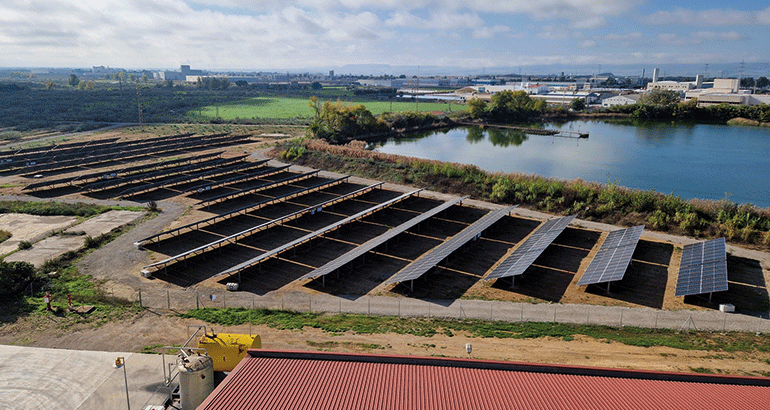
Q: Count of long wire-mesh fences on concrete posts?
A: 1